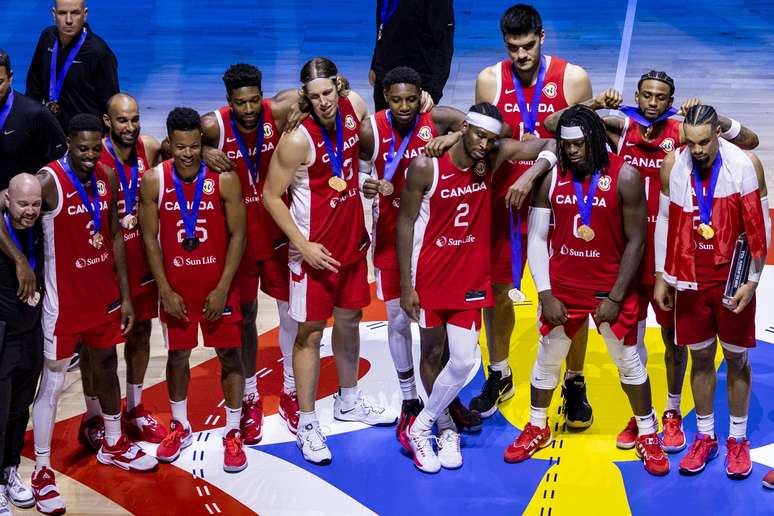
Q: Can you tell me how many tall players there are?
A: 11